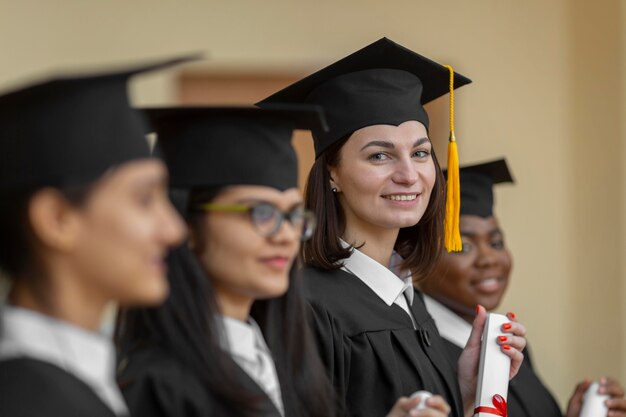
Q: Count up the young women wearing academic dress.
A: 4